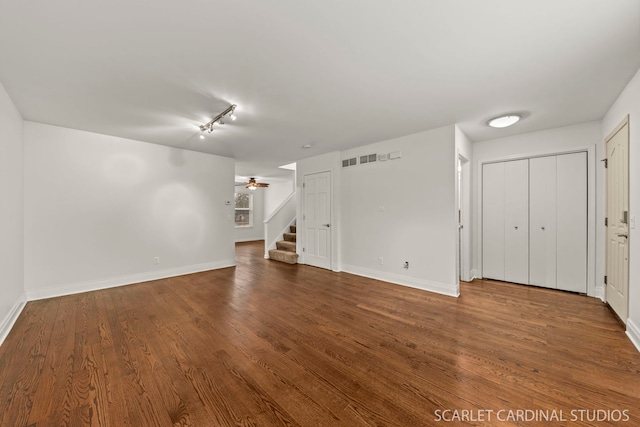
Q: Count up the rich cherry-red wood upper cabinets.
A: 0